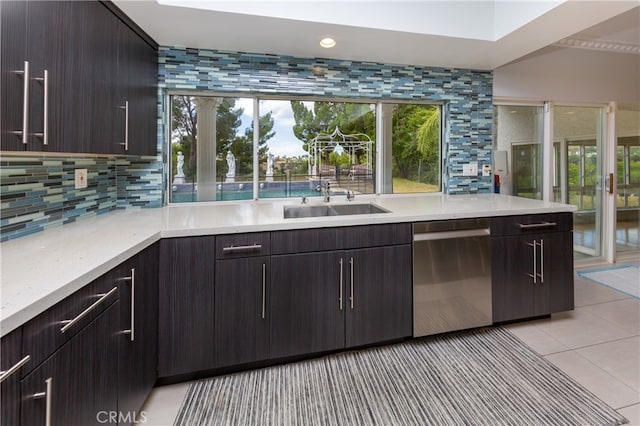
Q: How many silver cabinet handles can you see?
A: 14